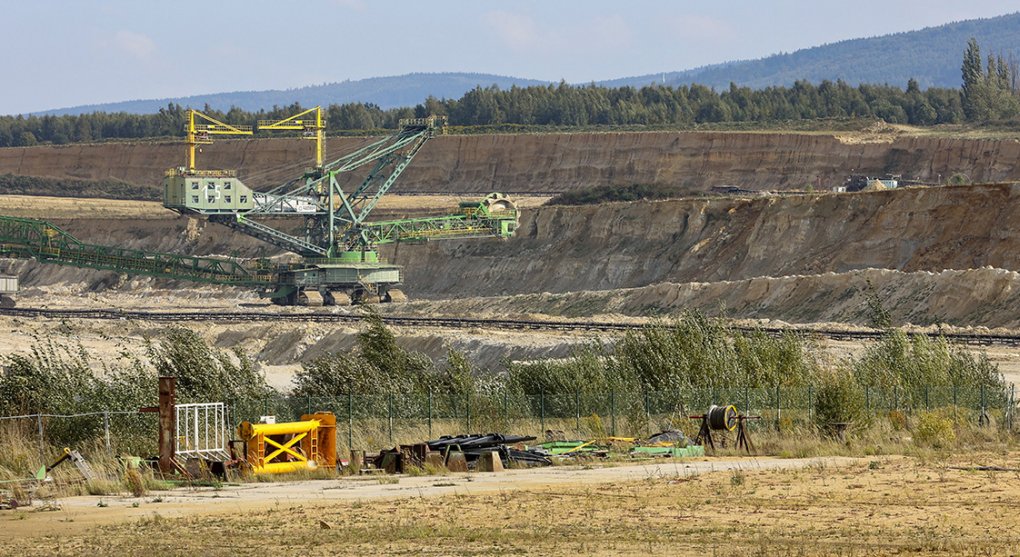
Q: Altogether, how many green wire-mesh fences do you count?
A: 1